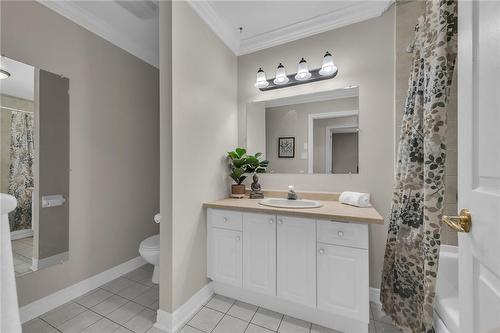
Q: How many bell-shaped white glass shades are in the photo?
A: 4